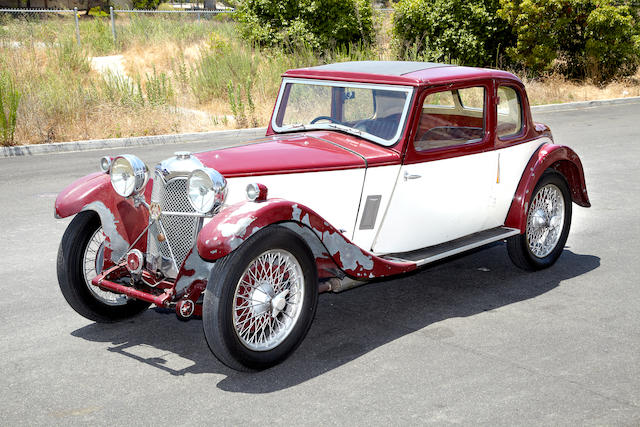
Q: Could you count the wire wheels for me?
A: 3